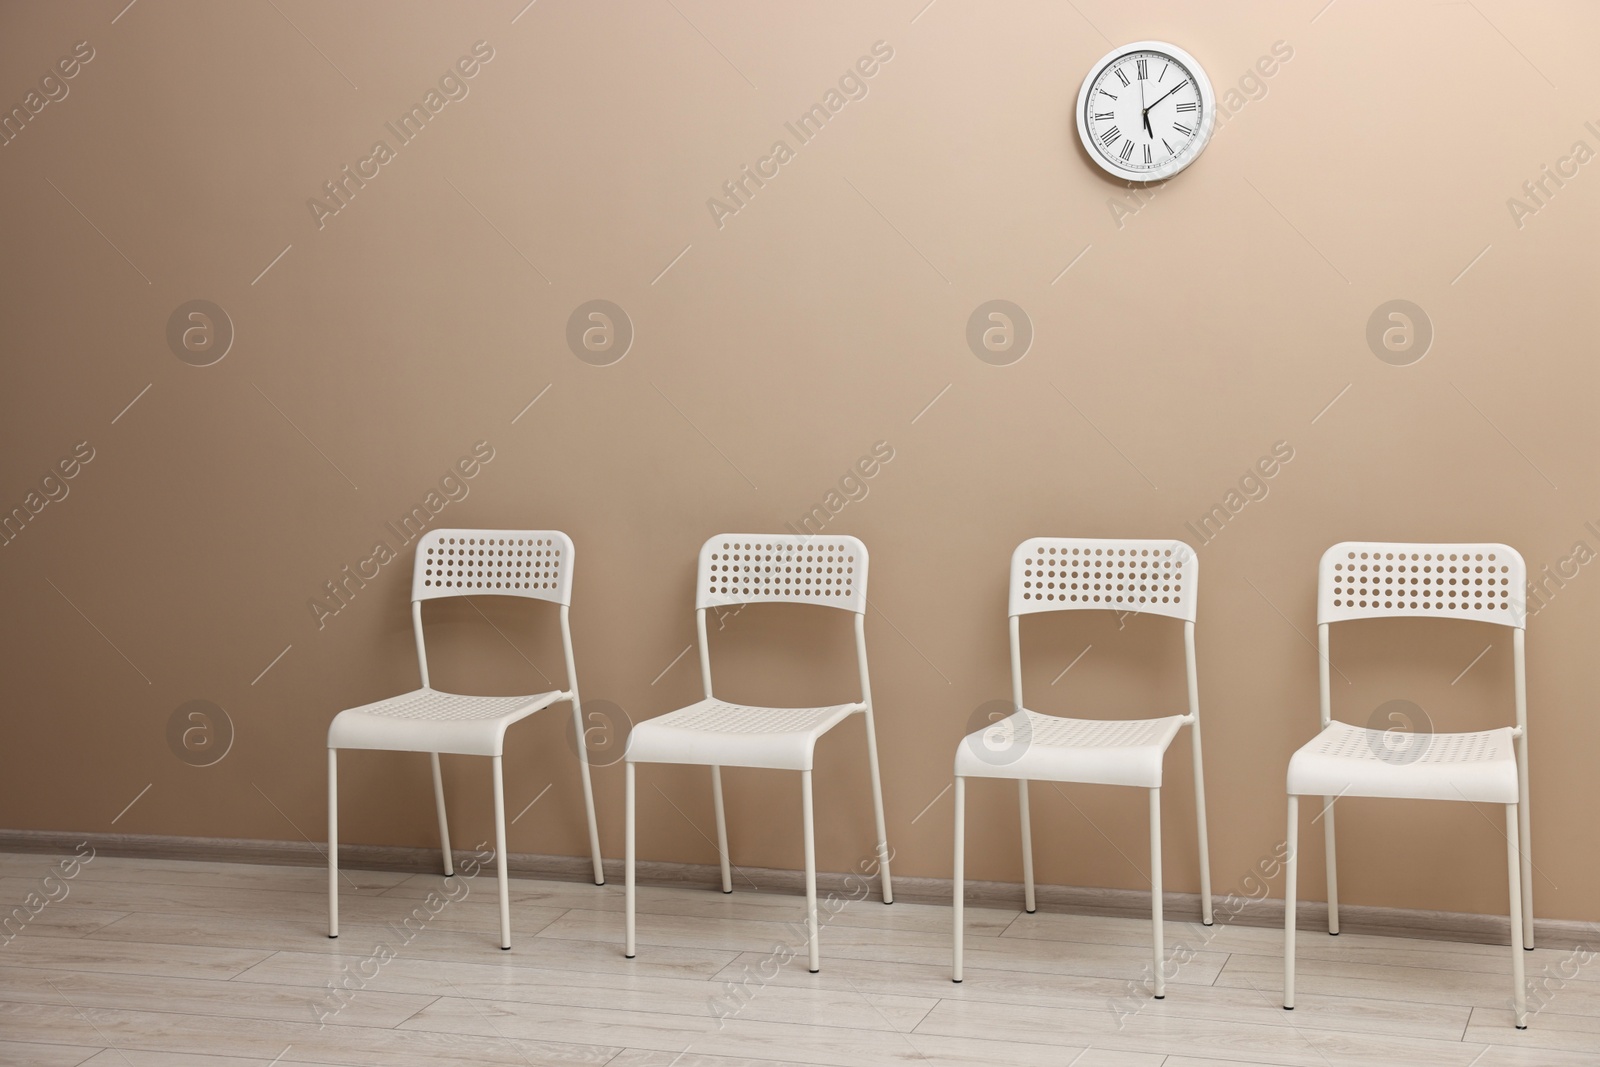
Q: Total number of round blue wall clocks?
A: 0